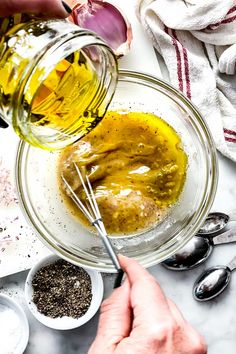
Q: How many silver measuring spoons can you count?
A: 3